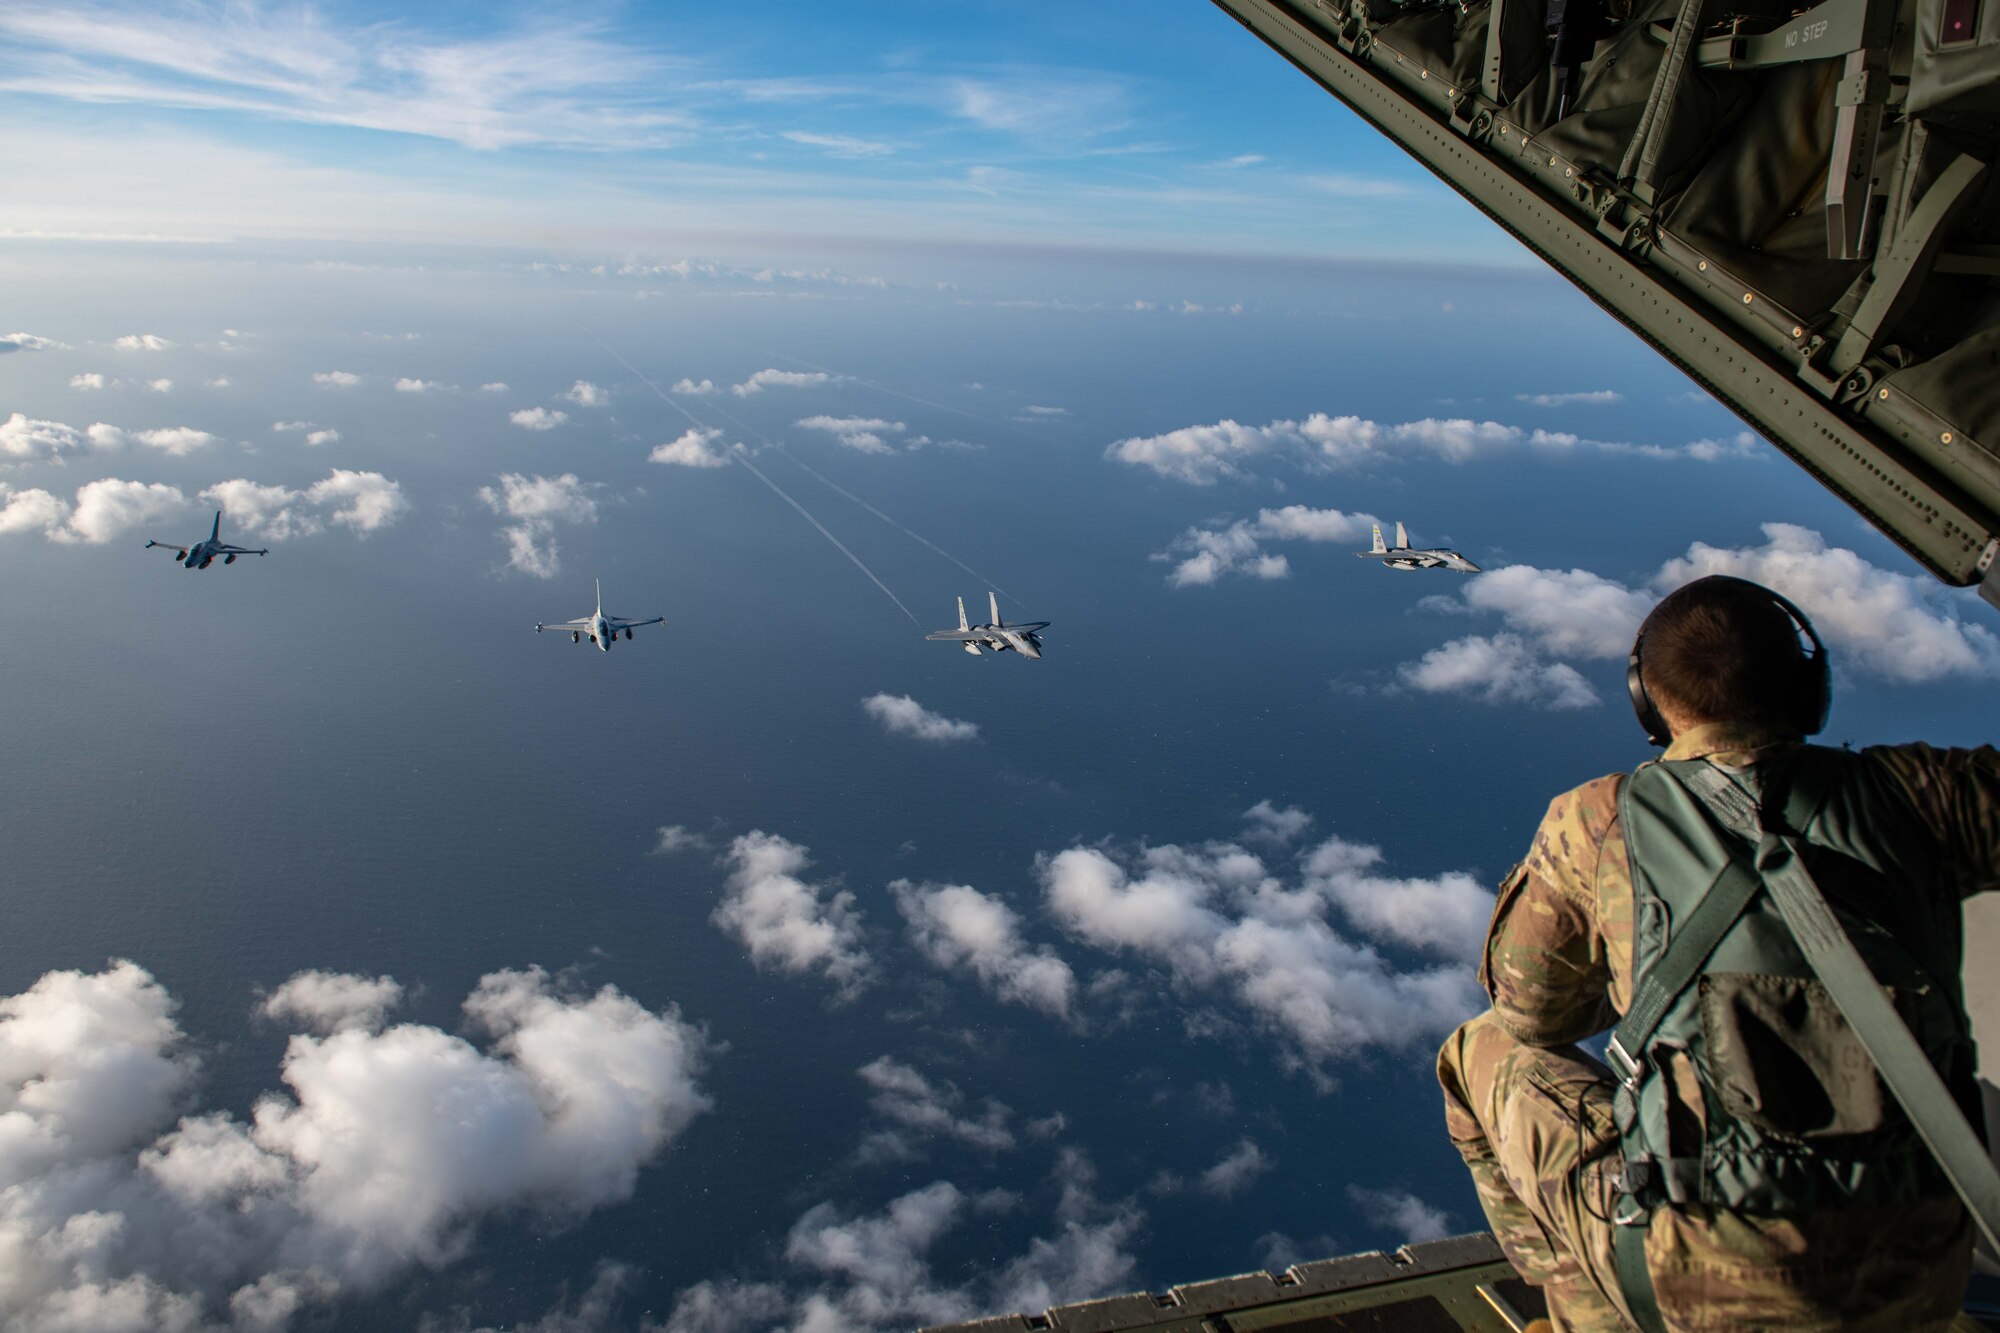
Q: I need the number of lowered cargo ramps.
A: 1